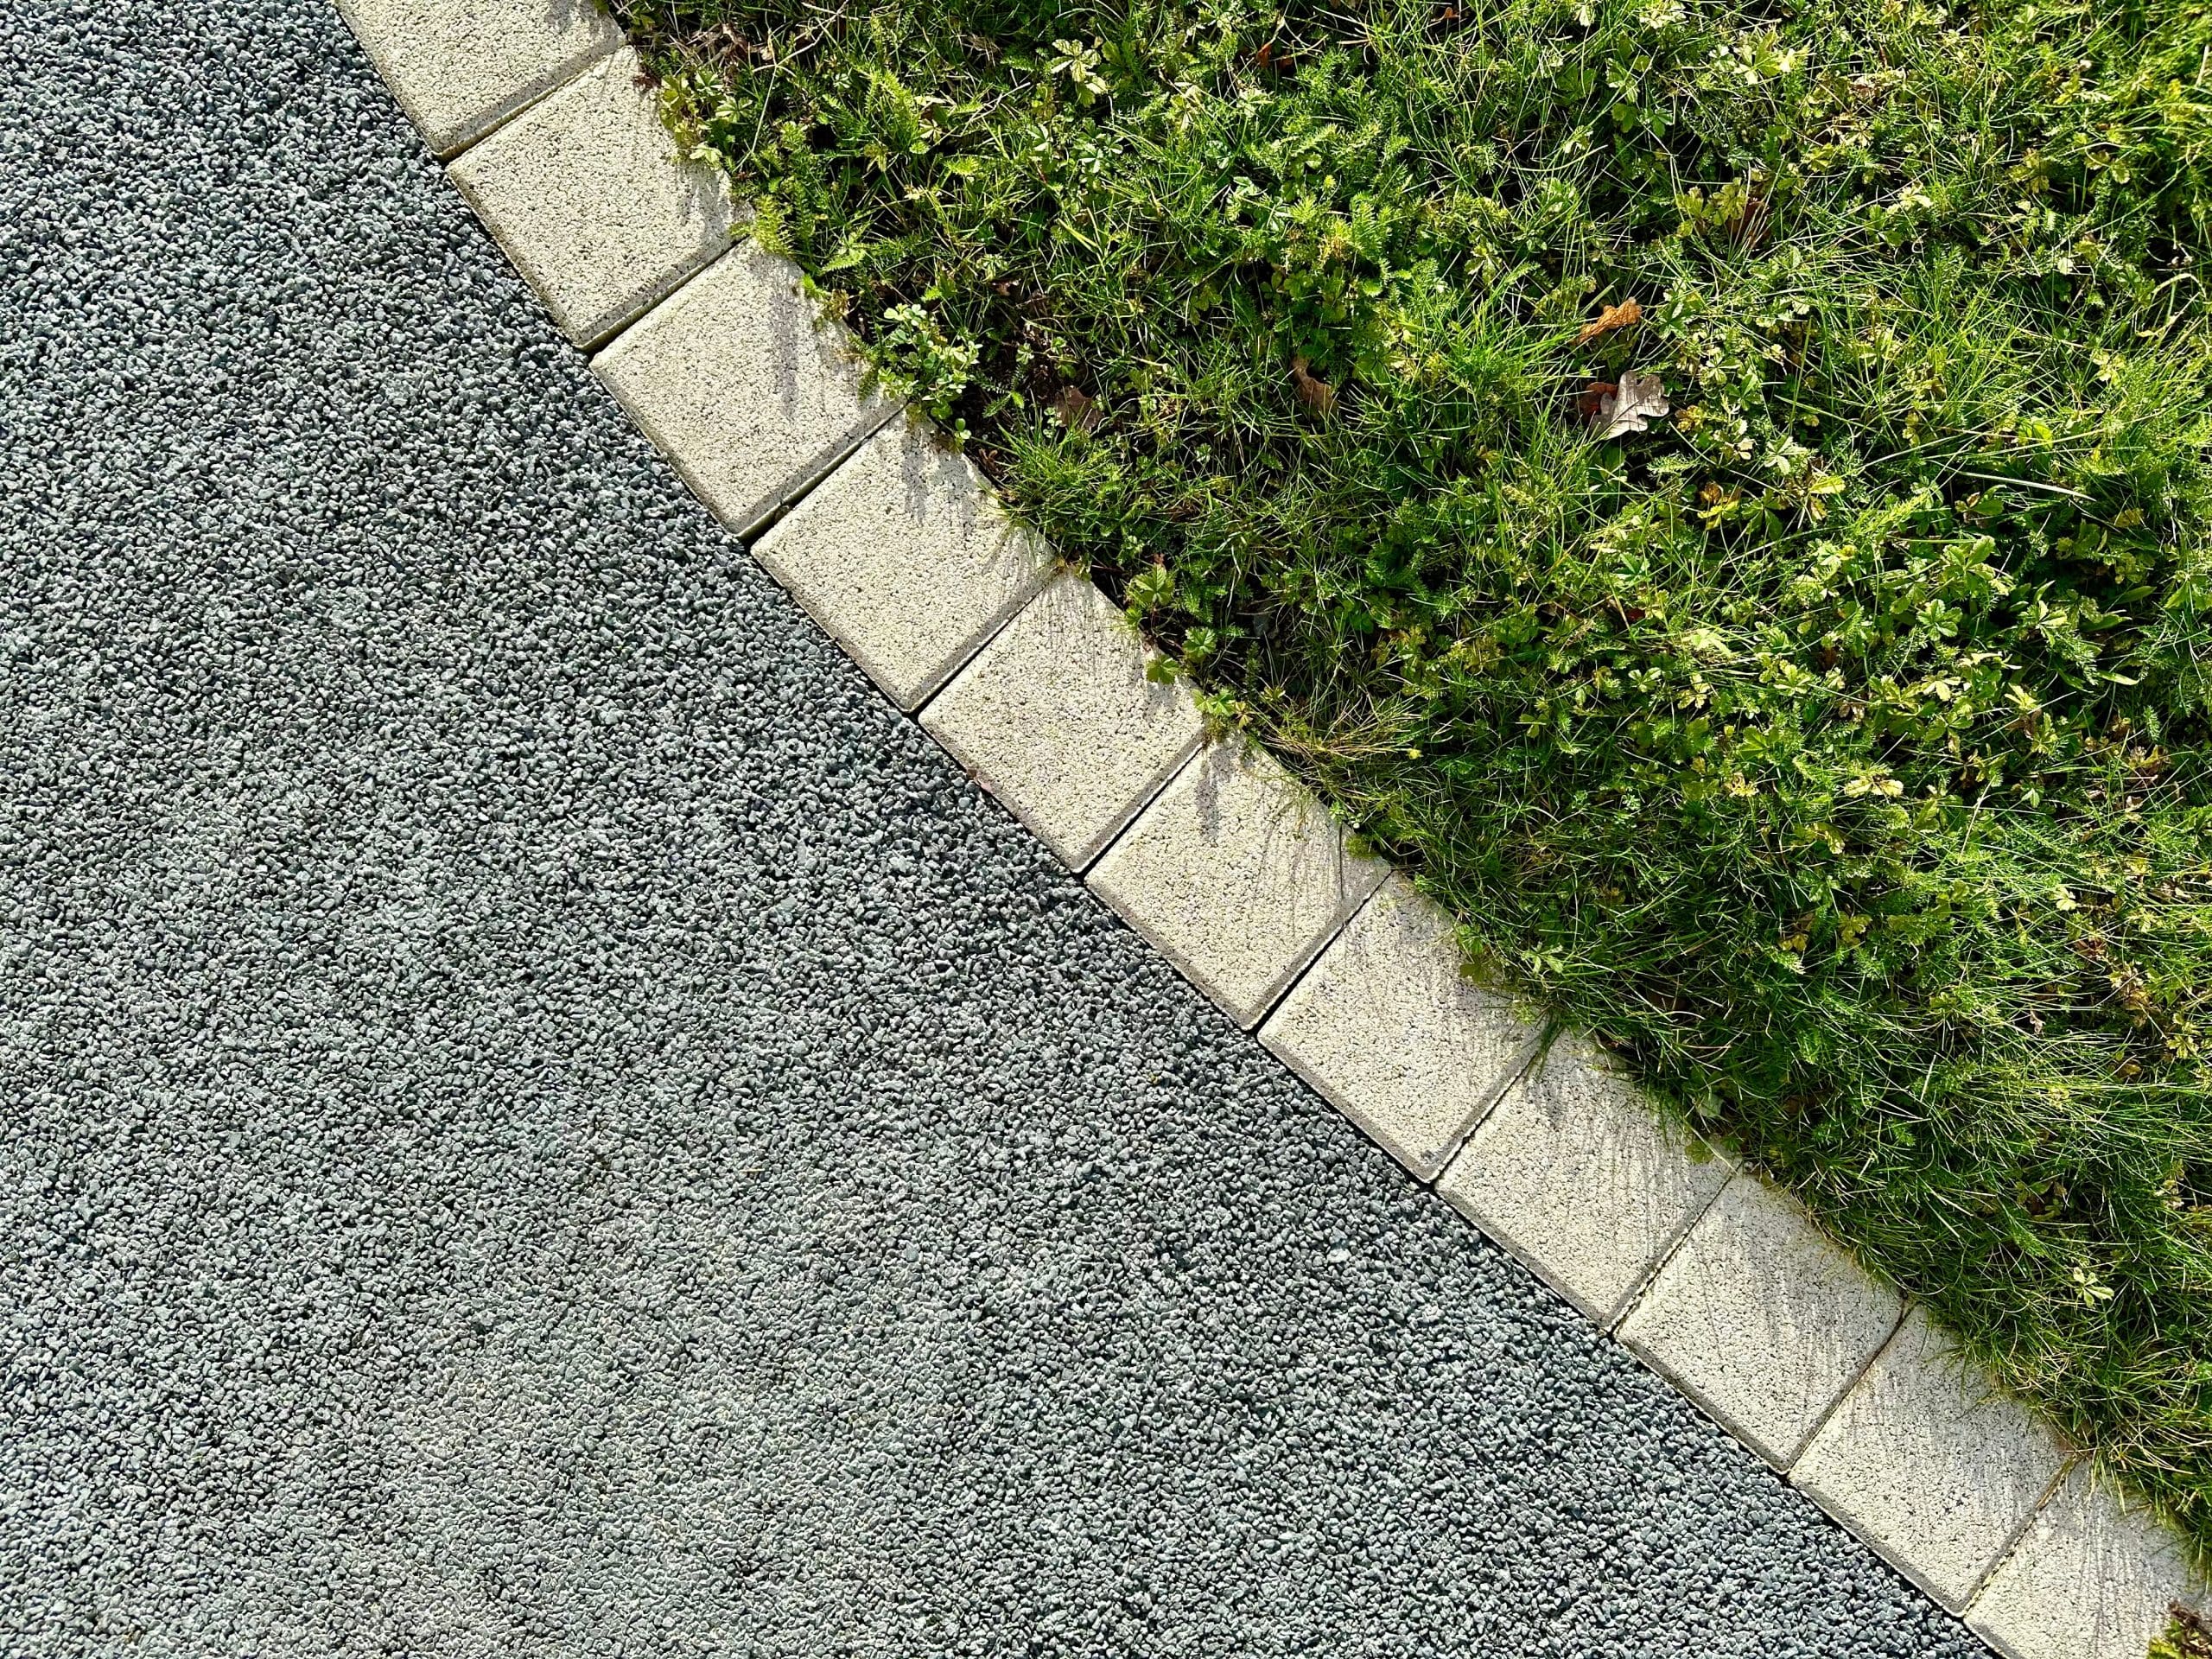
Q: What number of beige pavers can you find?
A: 11